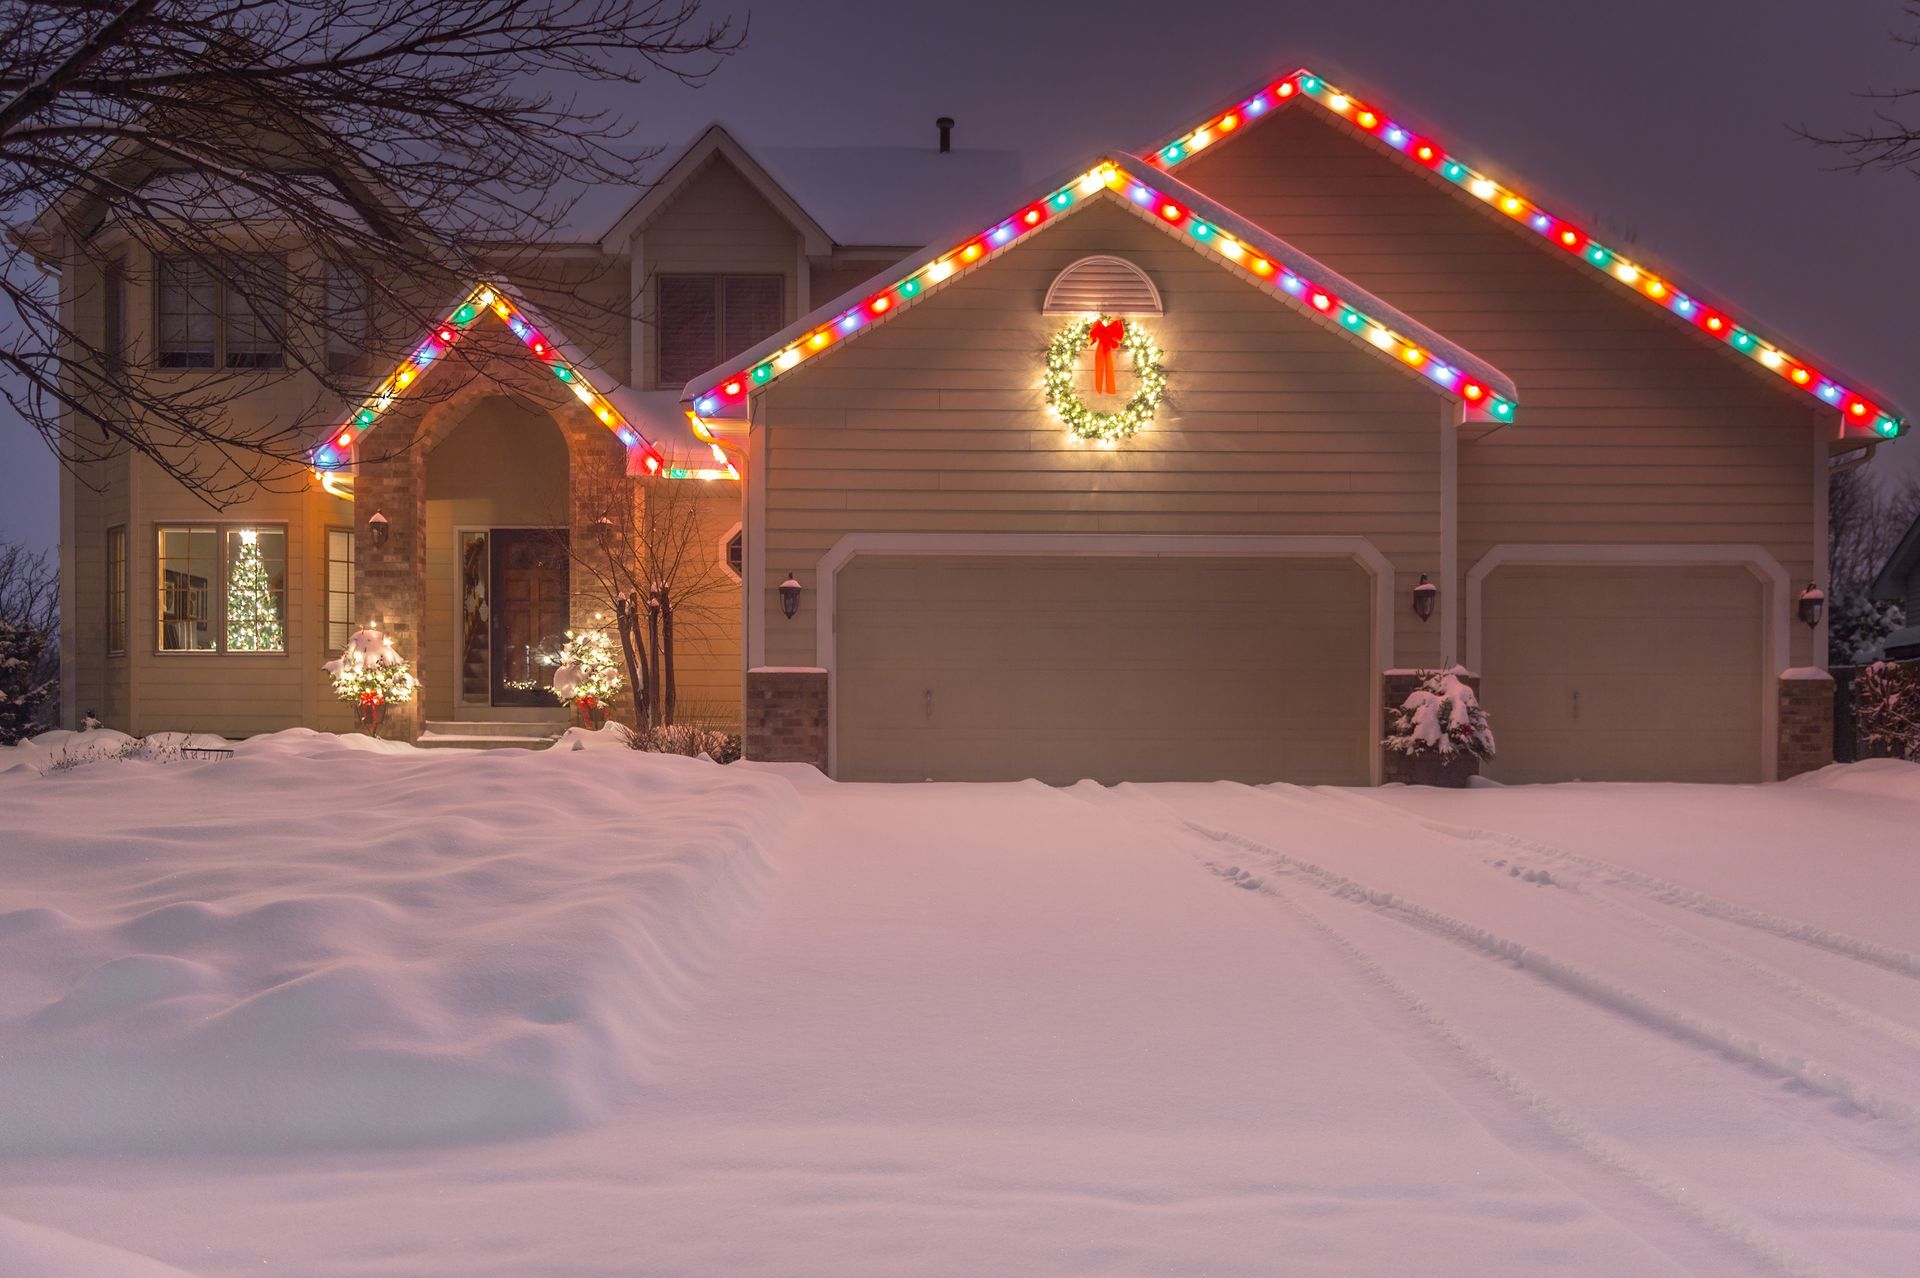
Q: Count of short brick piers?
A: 3